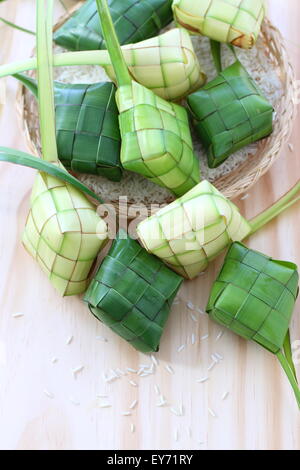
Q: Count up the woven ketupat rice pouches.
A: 10